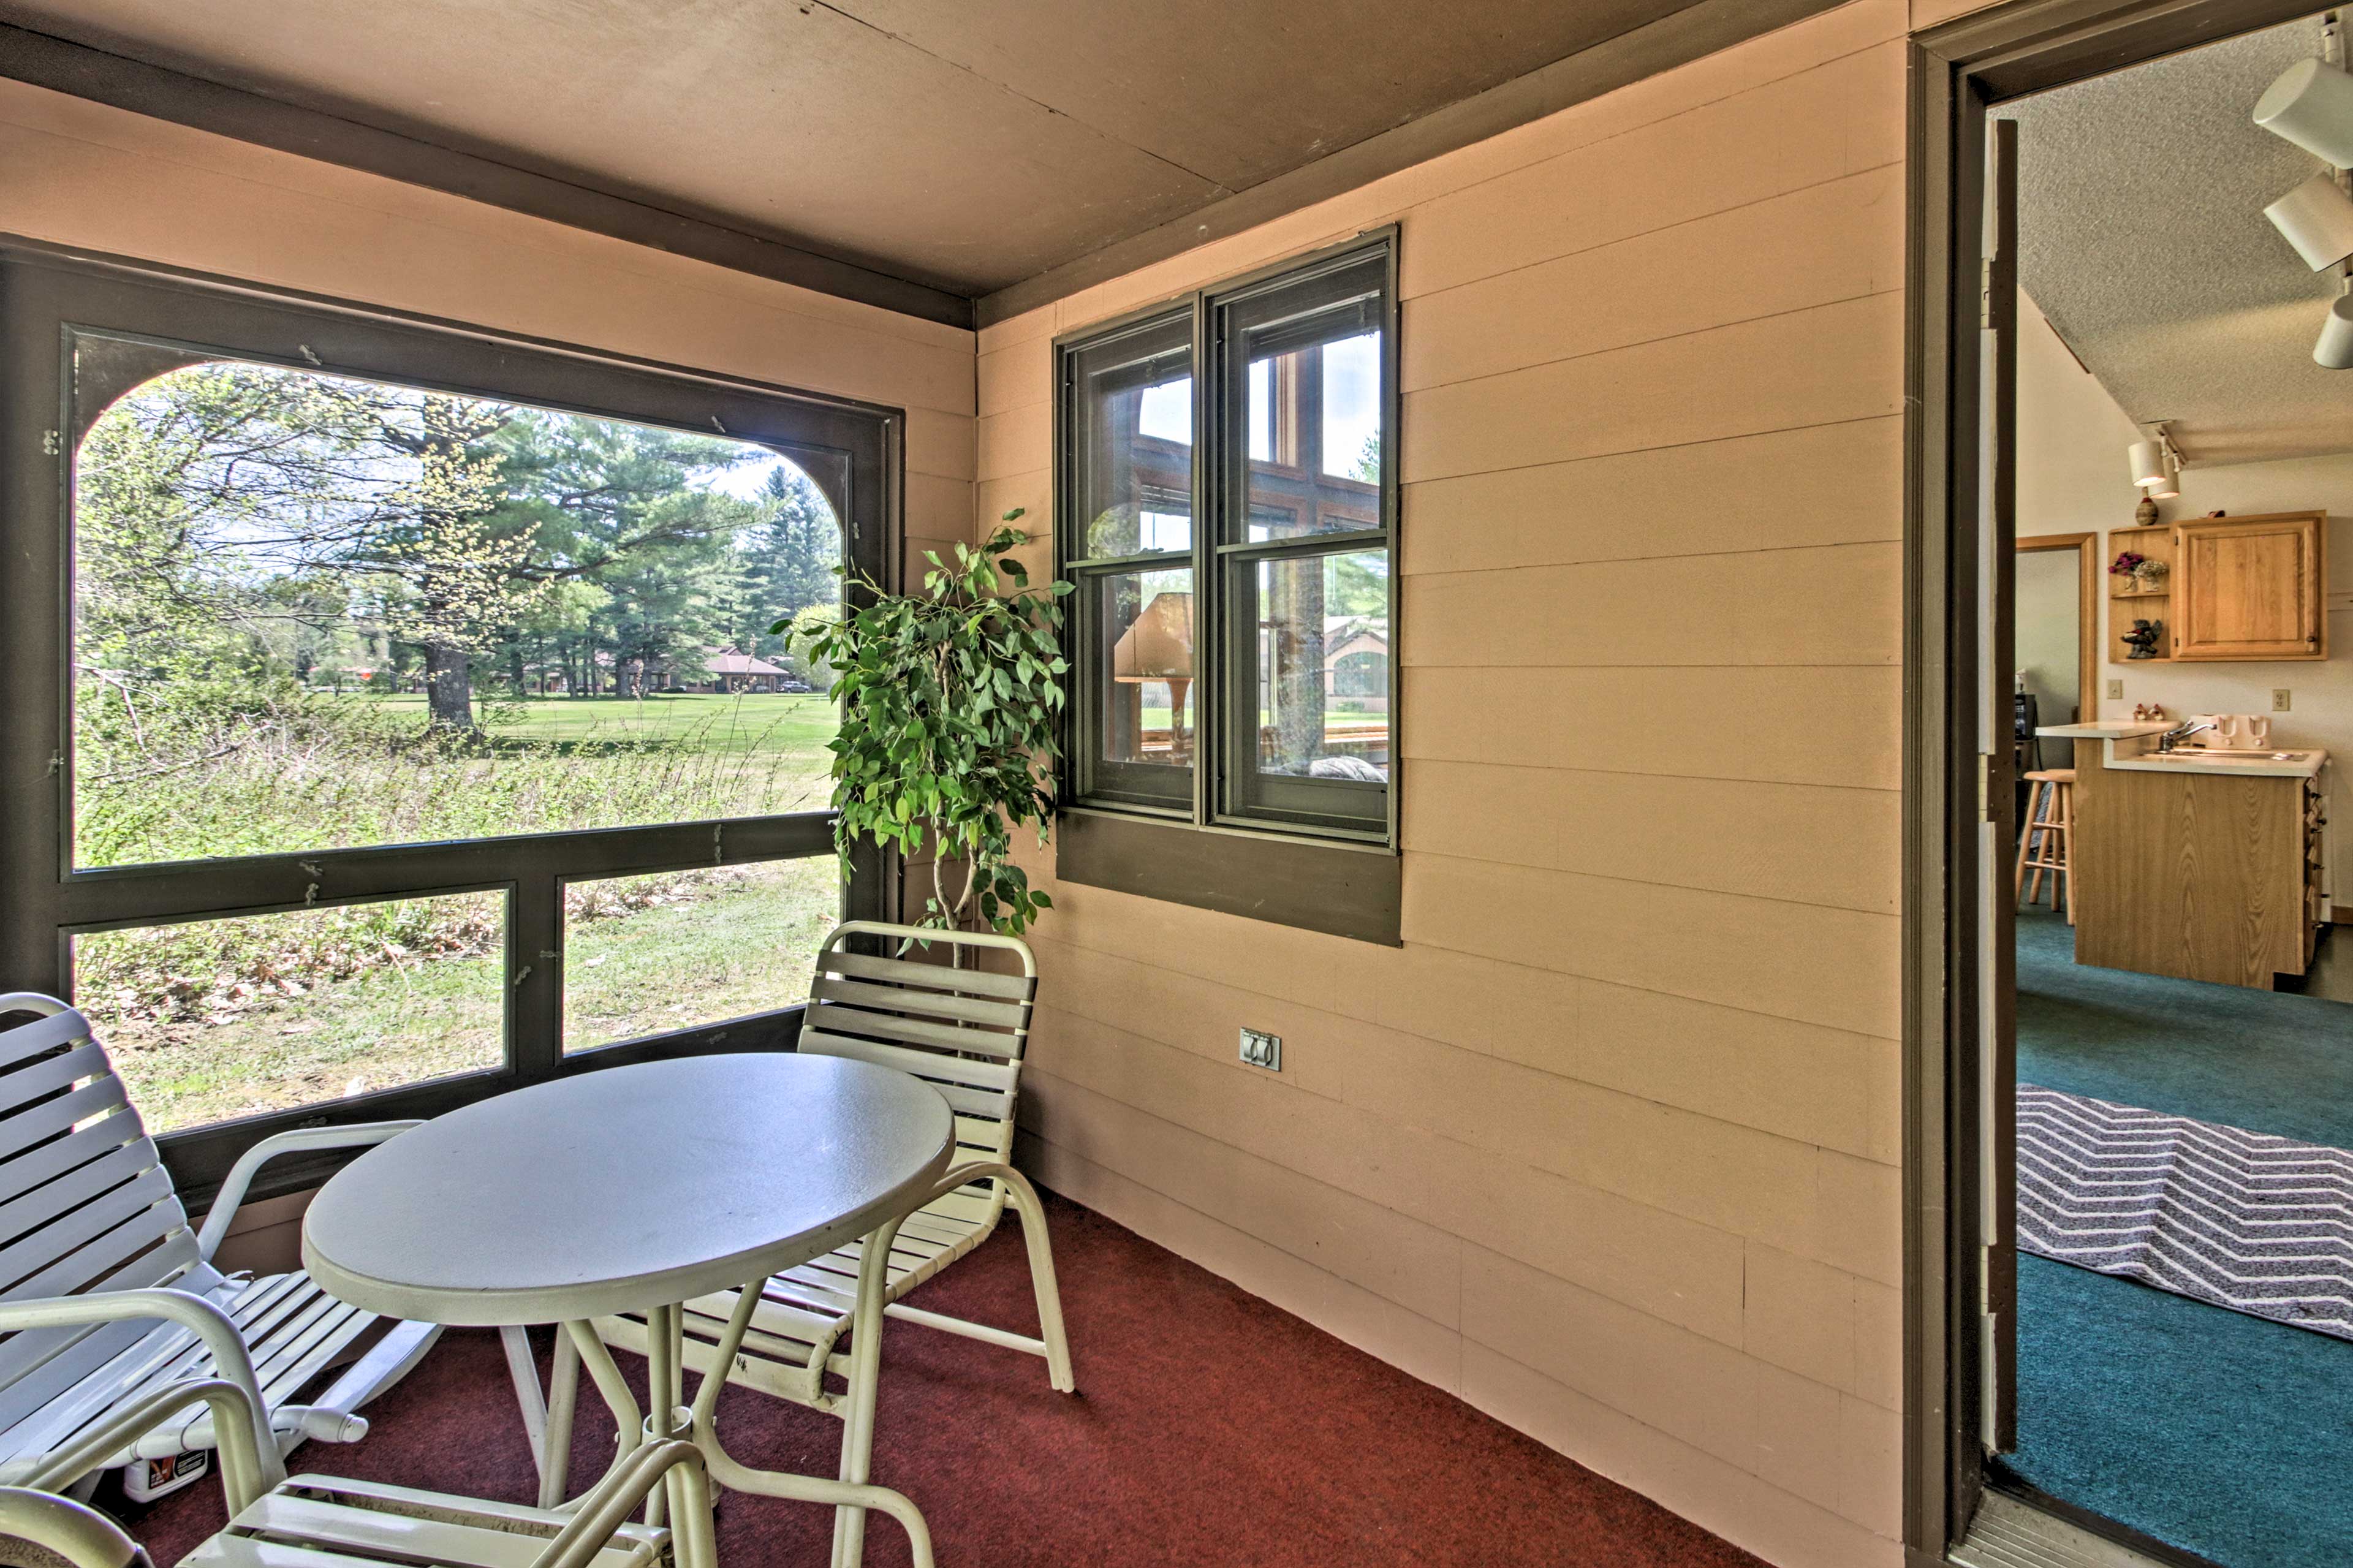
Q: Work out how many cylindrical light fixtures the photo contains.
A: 5